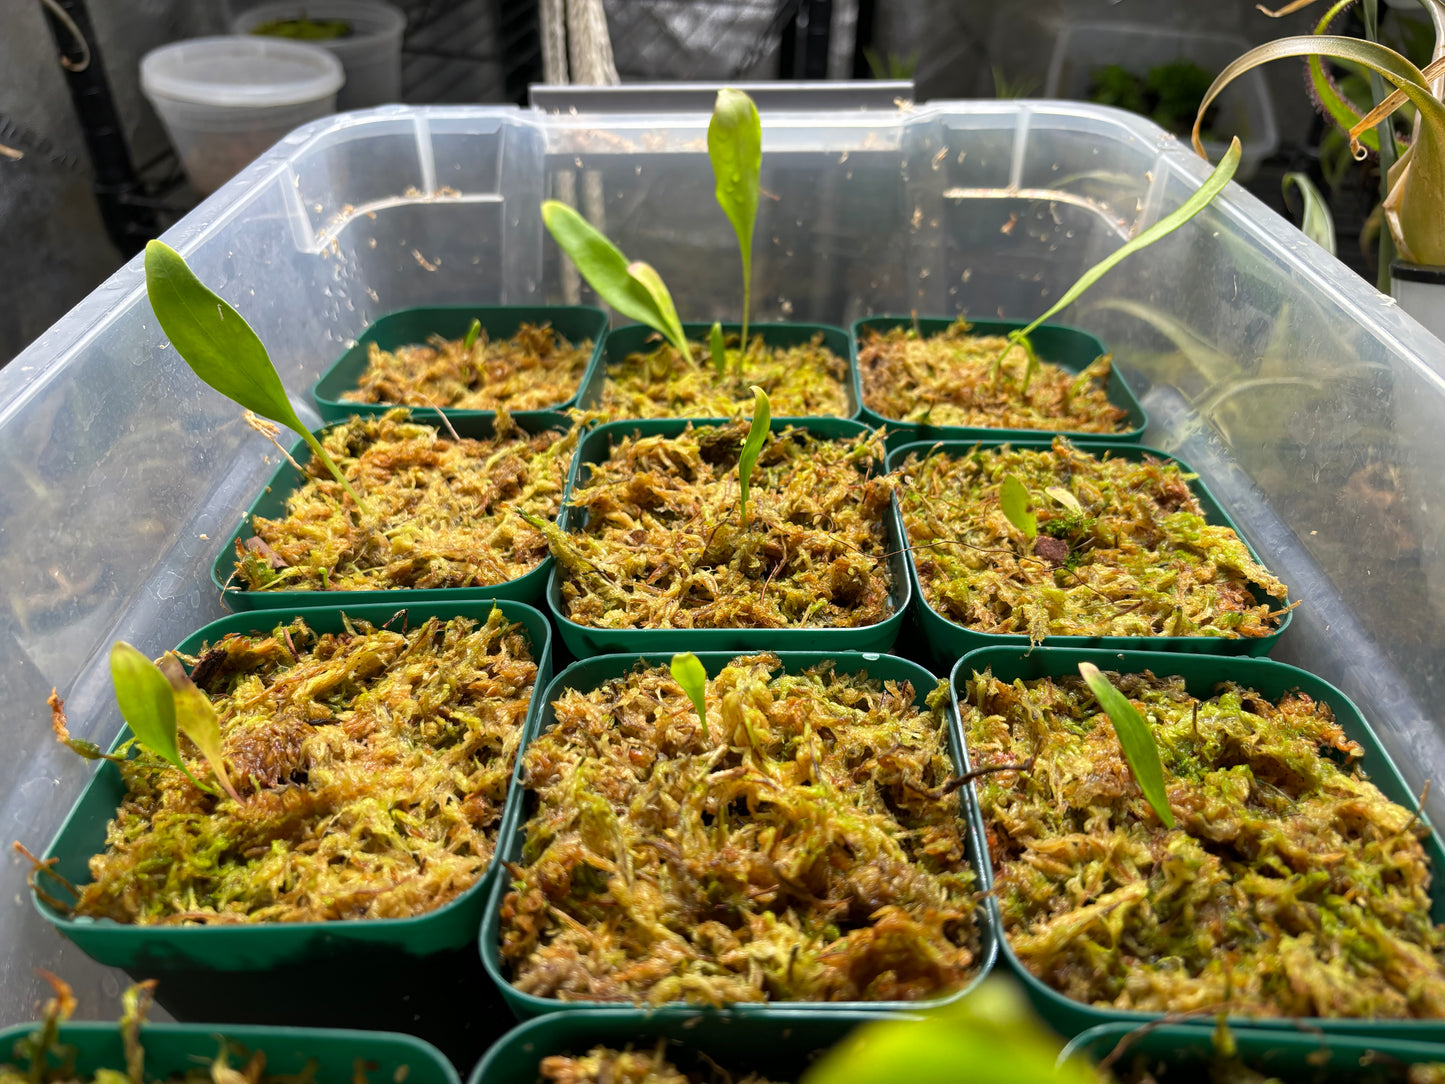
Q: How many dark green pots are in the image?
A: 12